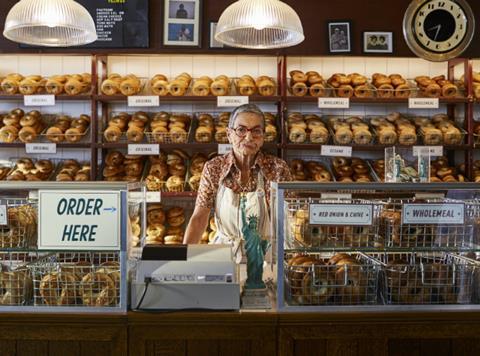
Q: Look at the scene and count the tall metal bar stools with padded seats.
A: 0